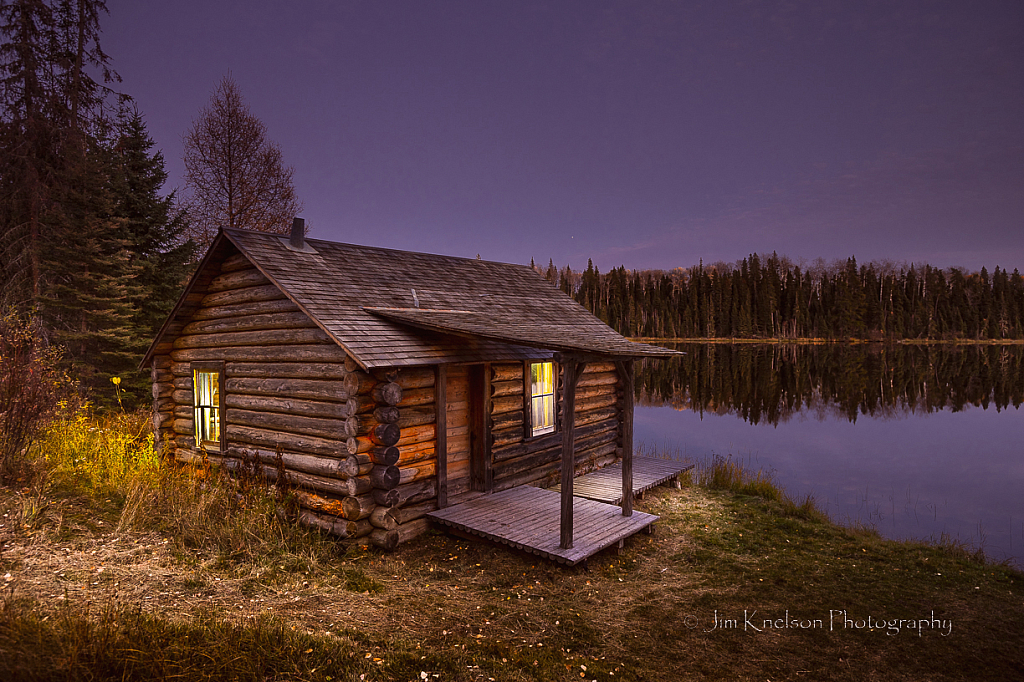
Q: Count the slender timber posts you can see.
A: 2